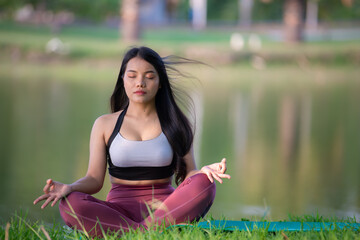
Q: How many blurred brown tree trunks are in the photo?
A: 2